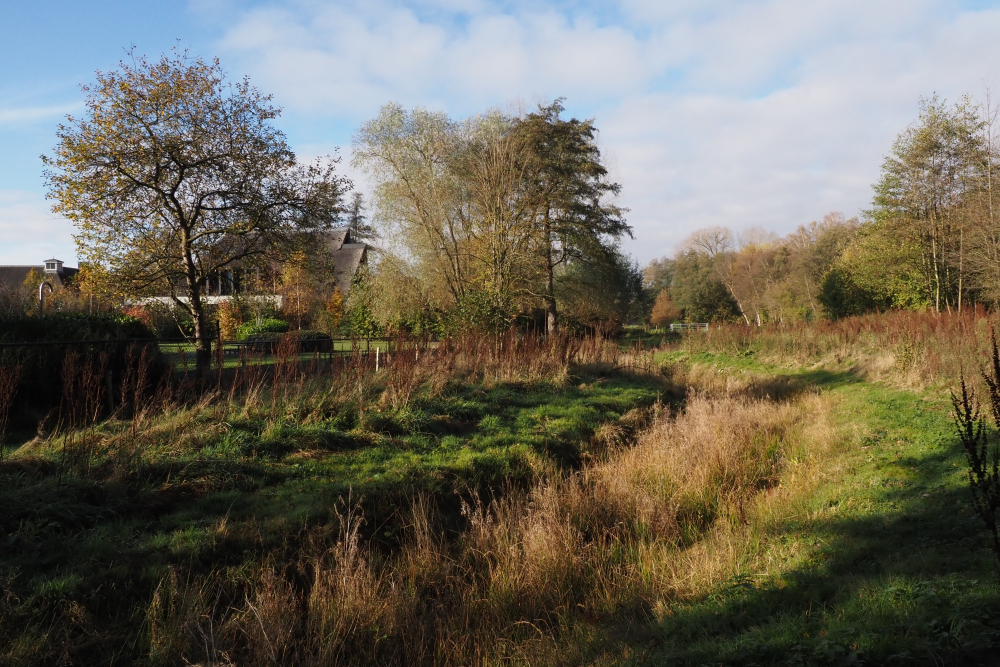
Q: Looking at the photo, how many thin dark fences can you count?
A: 1